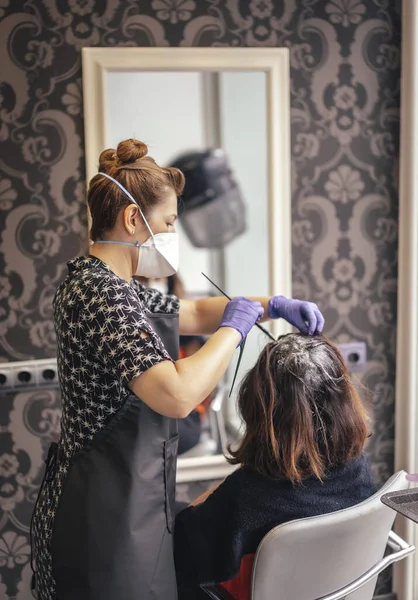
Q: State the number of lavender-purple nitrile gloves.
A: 2